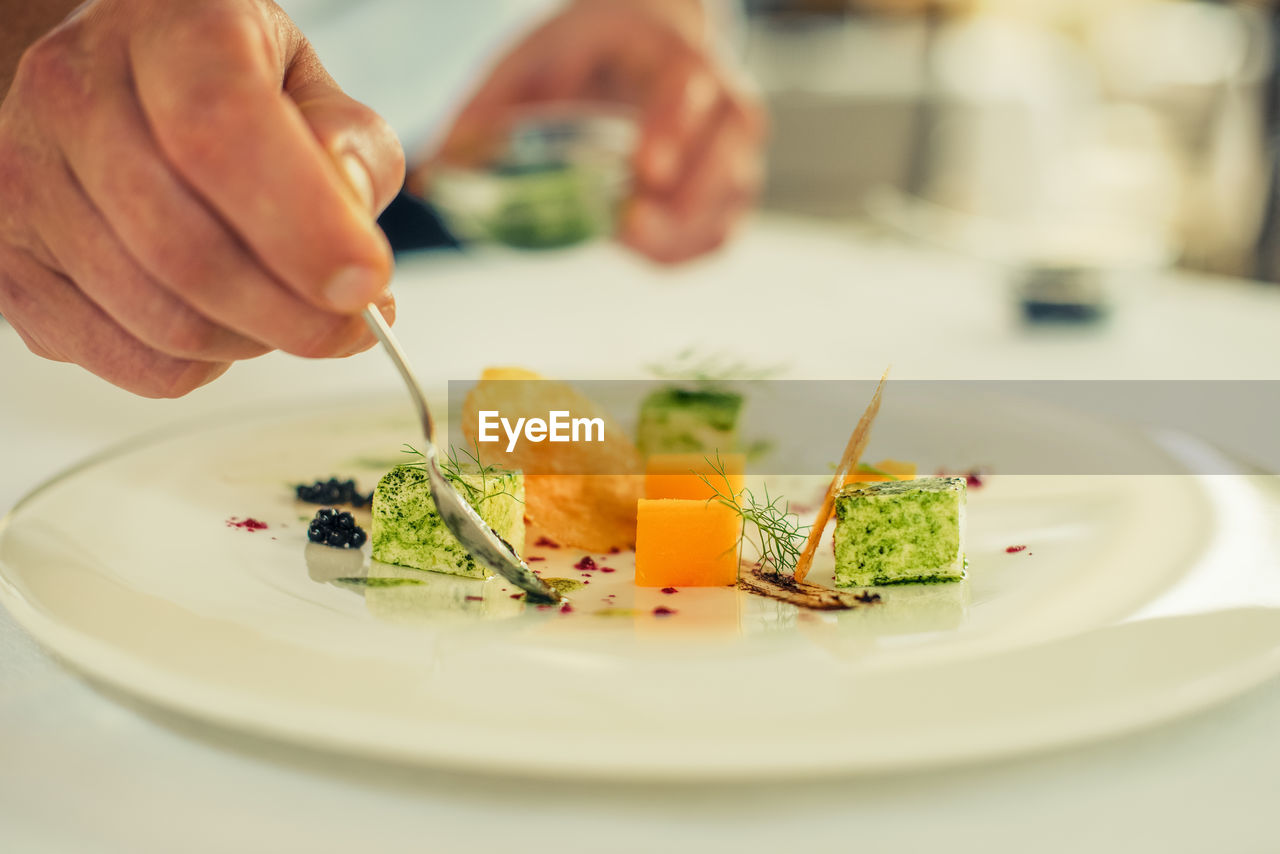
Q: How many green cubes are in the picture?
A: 3